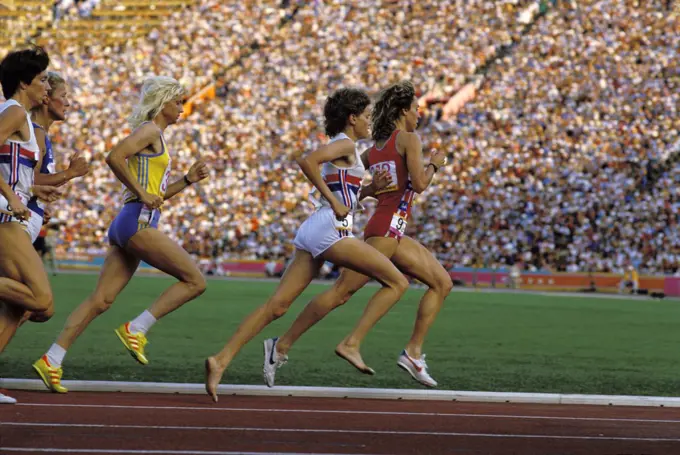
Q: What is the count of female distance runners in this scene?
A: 5